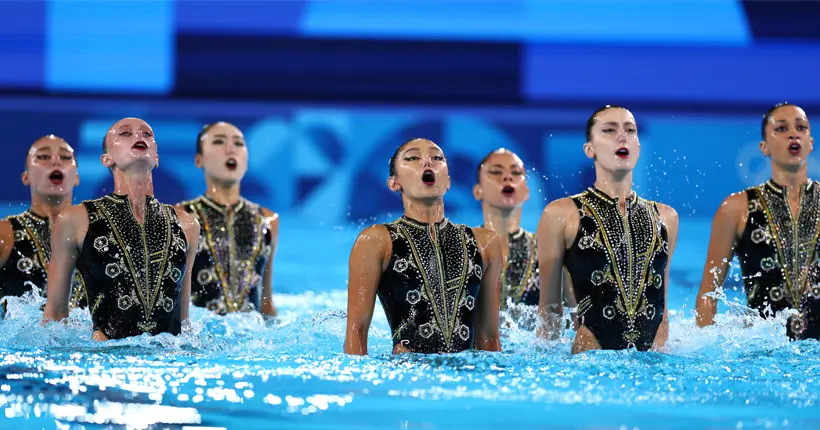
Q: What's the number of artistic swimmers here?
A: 7